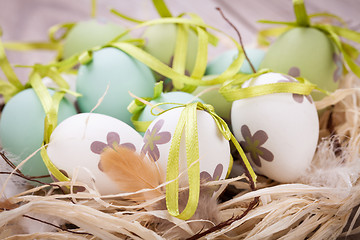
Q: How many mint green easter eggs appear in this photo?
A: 4